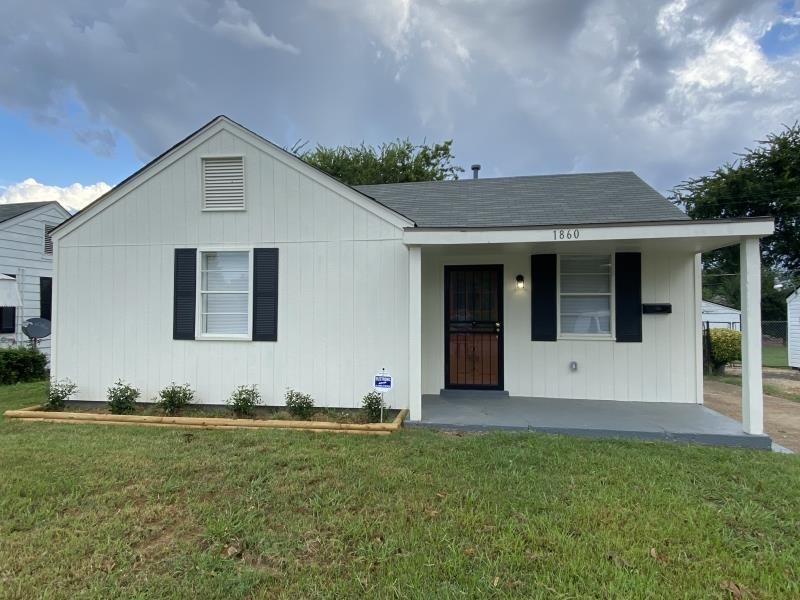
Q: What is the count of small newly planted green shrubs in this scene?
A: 6